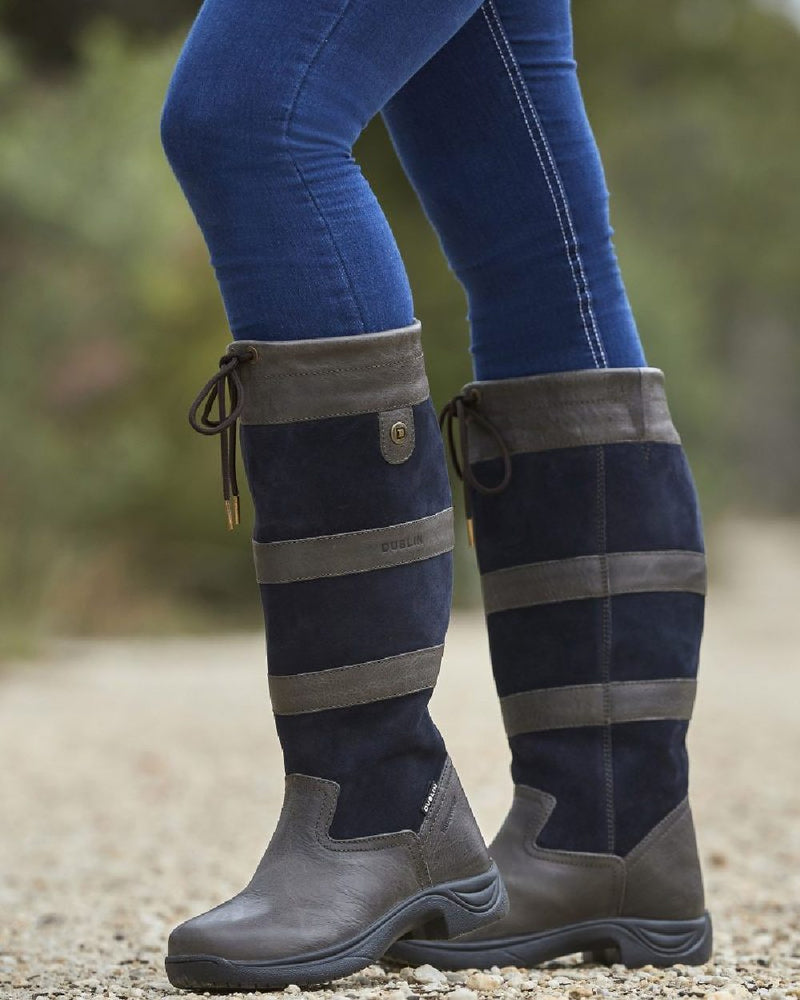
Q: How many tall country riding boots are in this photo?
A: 2